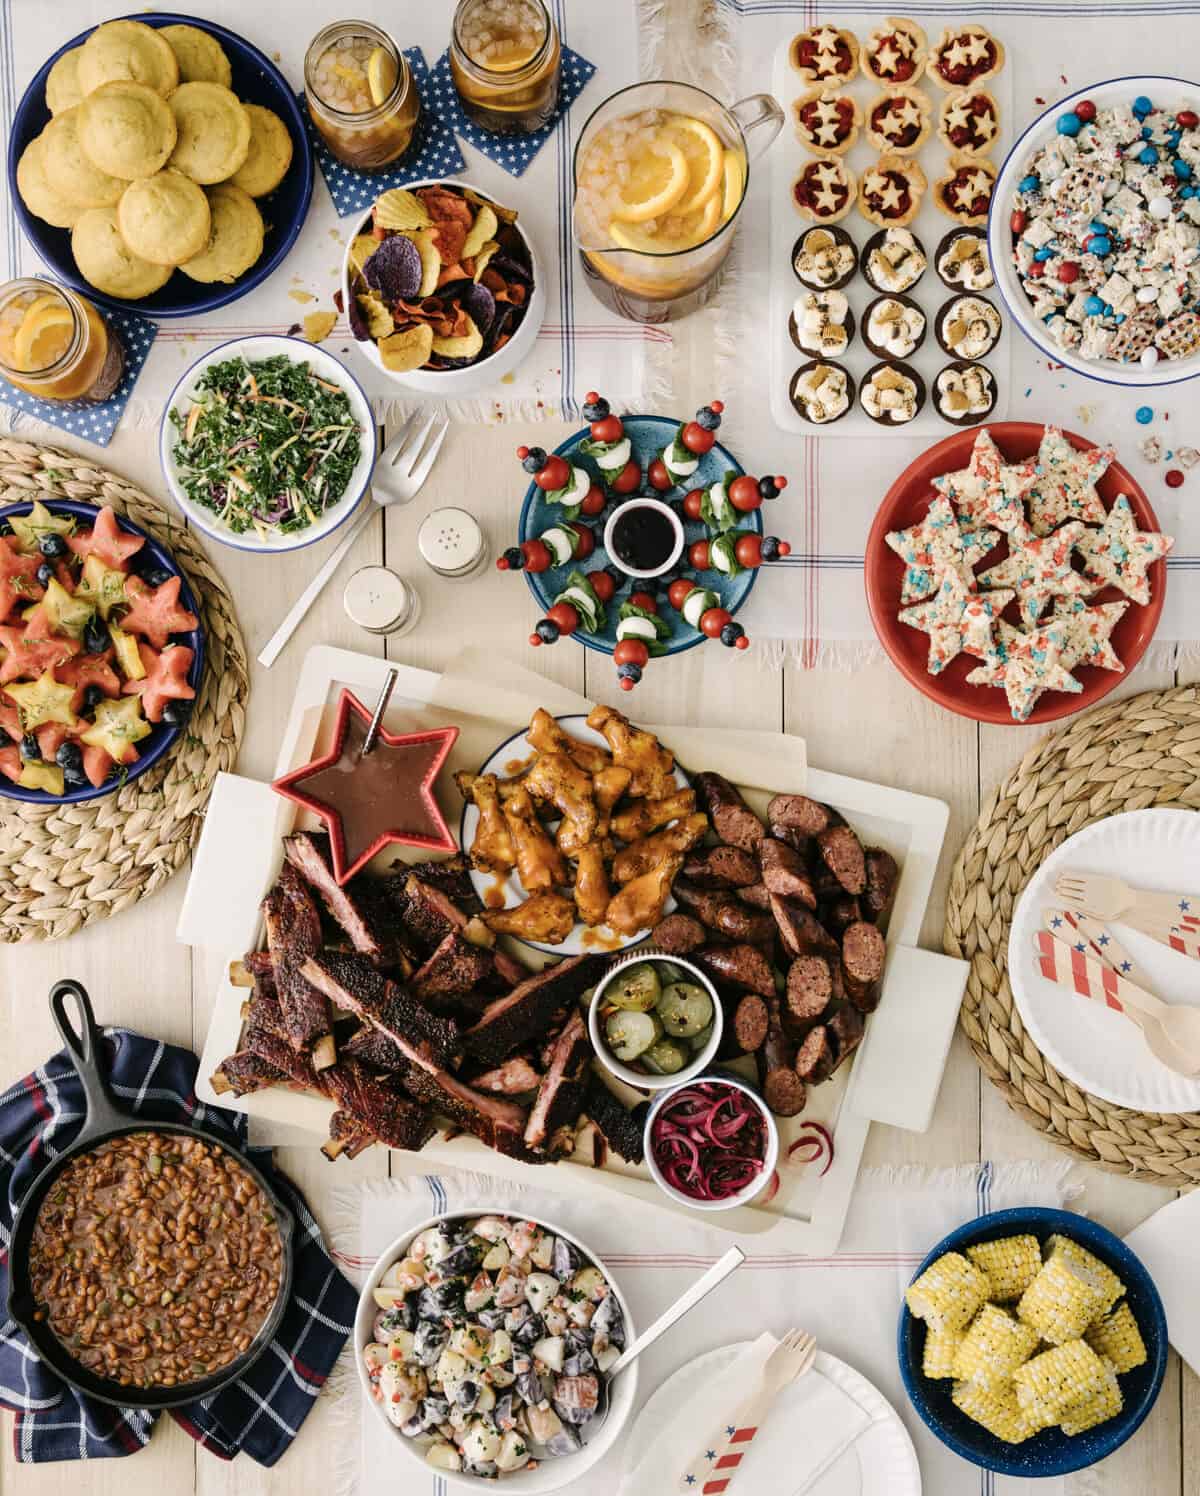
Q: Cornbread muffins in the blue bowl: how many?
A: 11